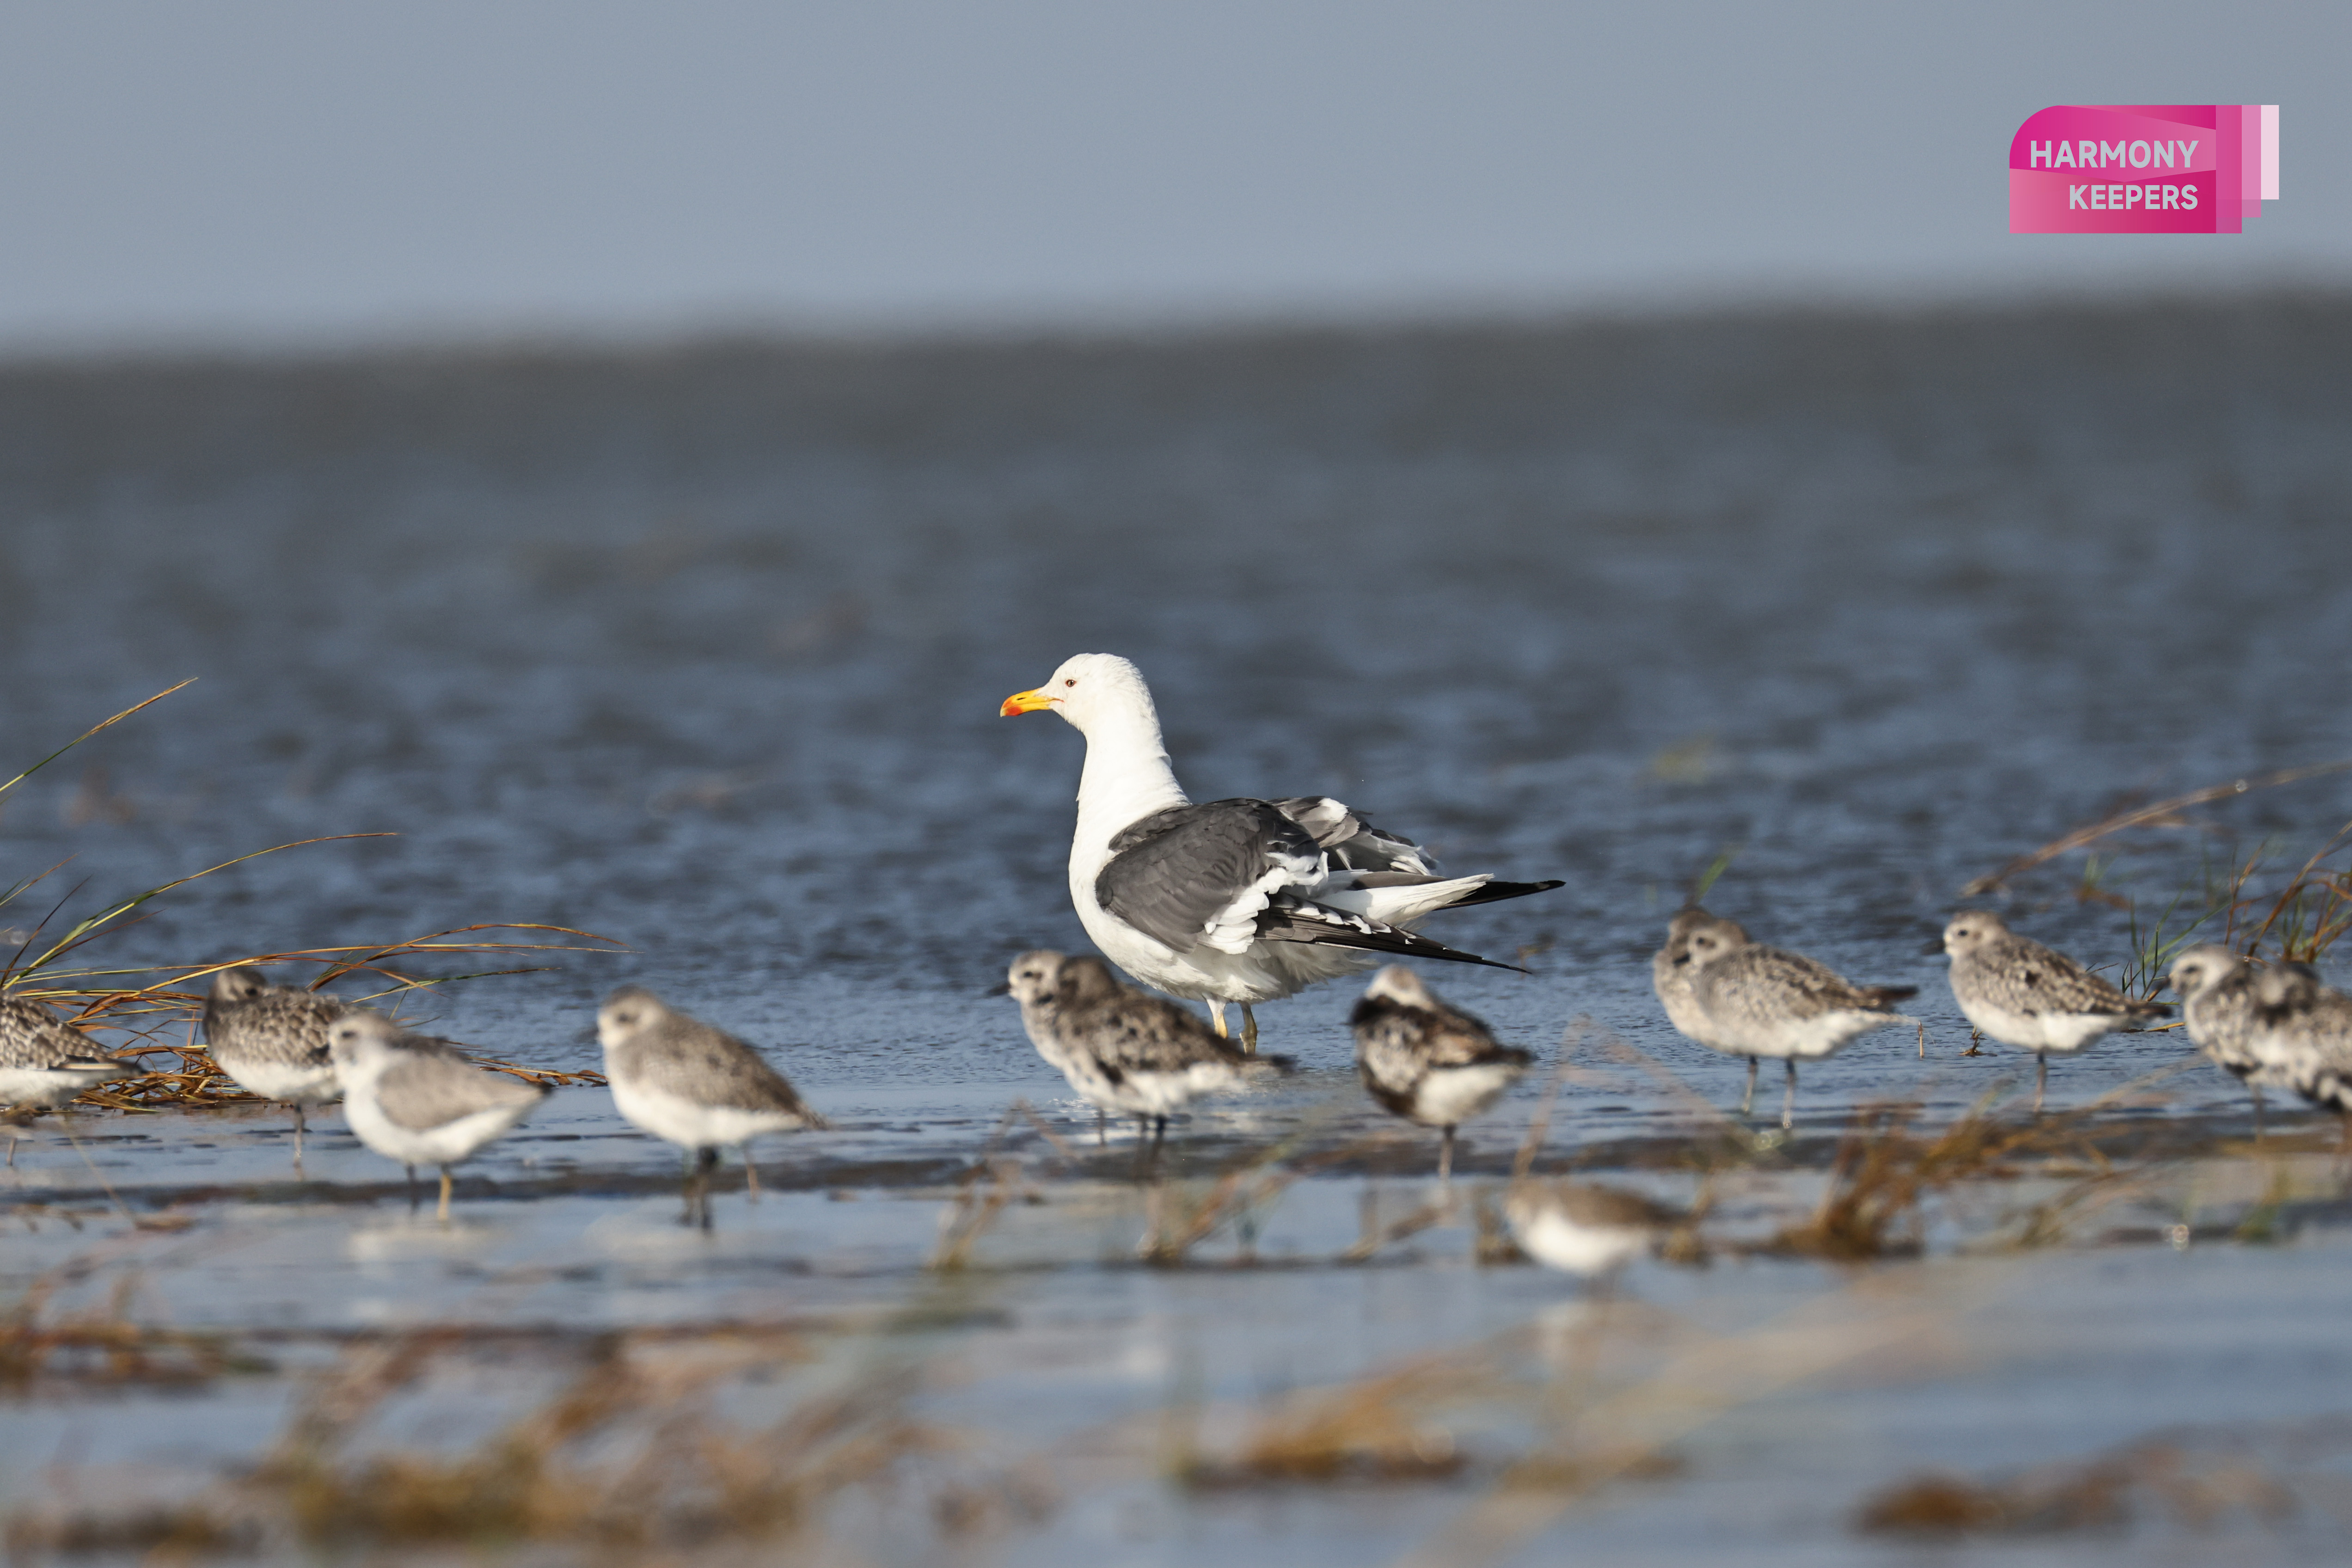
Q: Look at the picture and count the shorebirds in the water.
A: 13